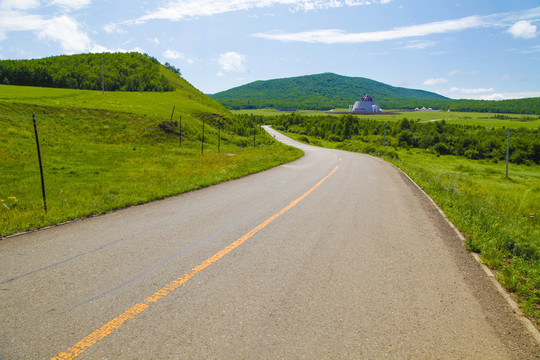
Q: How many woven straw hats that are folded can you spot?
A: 0